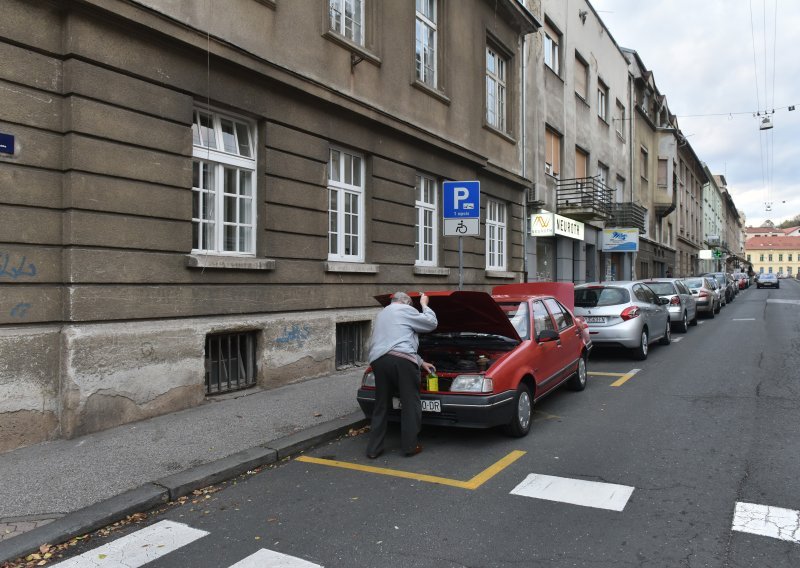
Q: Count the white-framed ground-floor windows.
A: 4